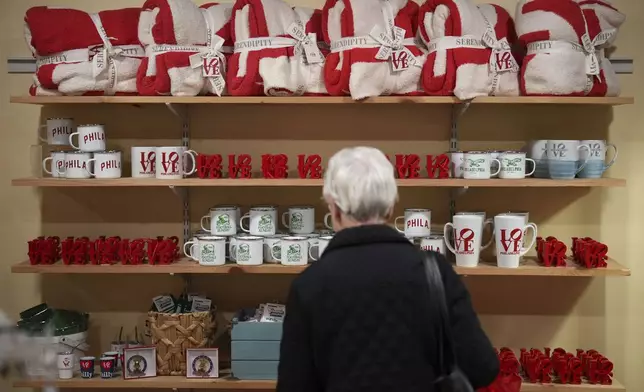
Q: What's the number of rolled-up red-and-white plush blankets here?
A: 6